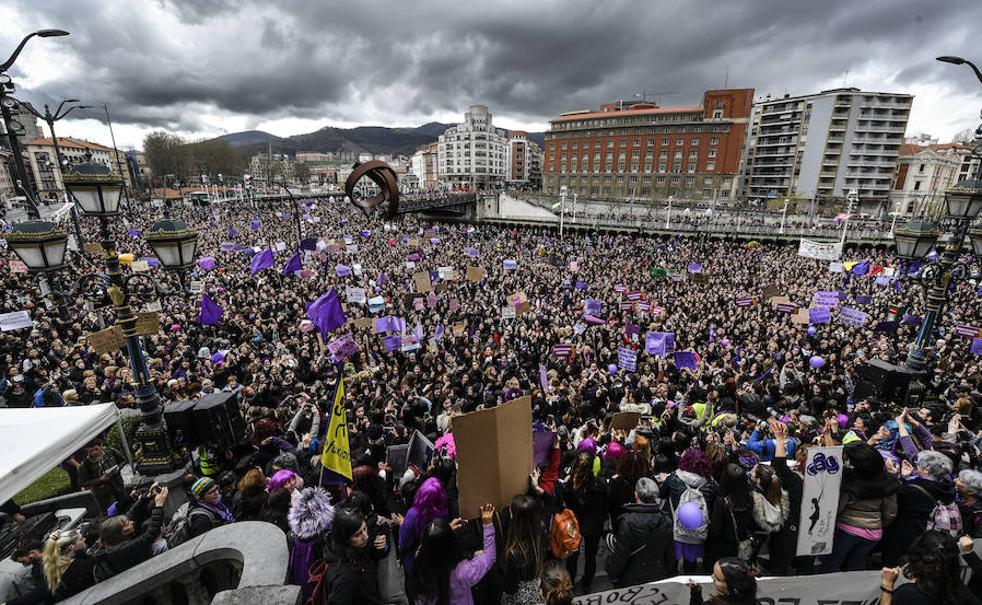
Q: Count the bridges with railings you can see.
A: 1